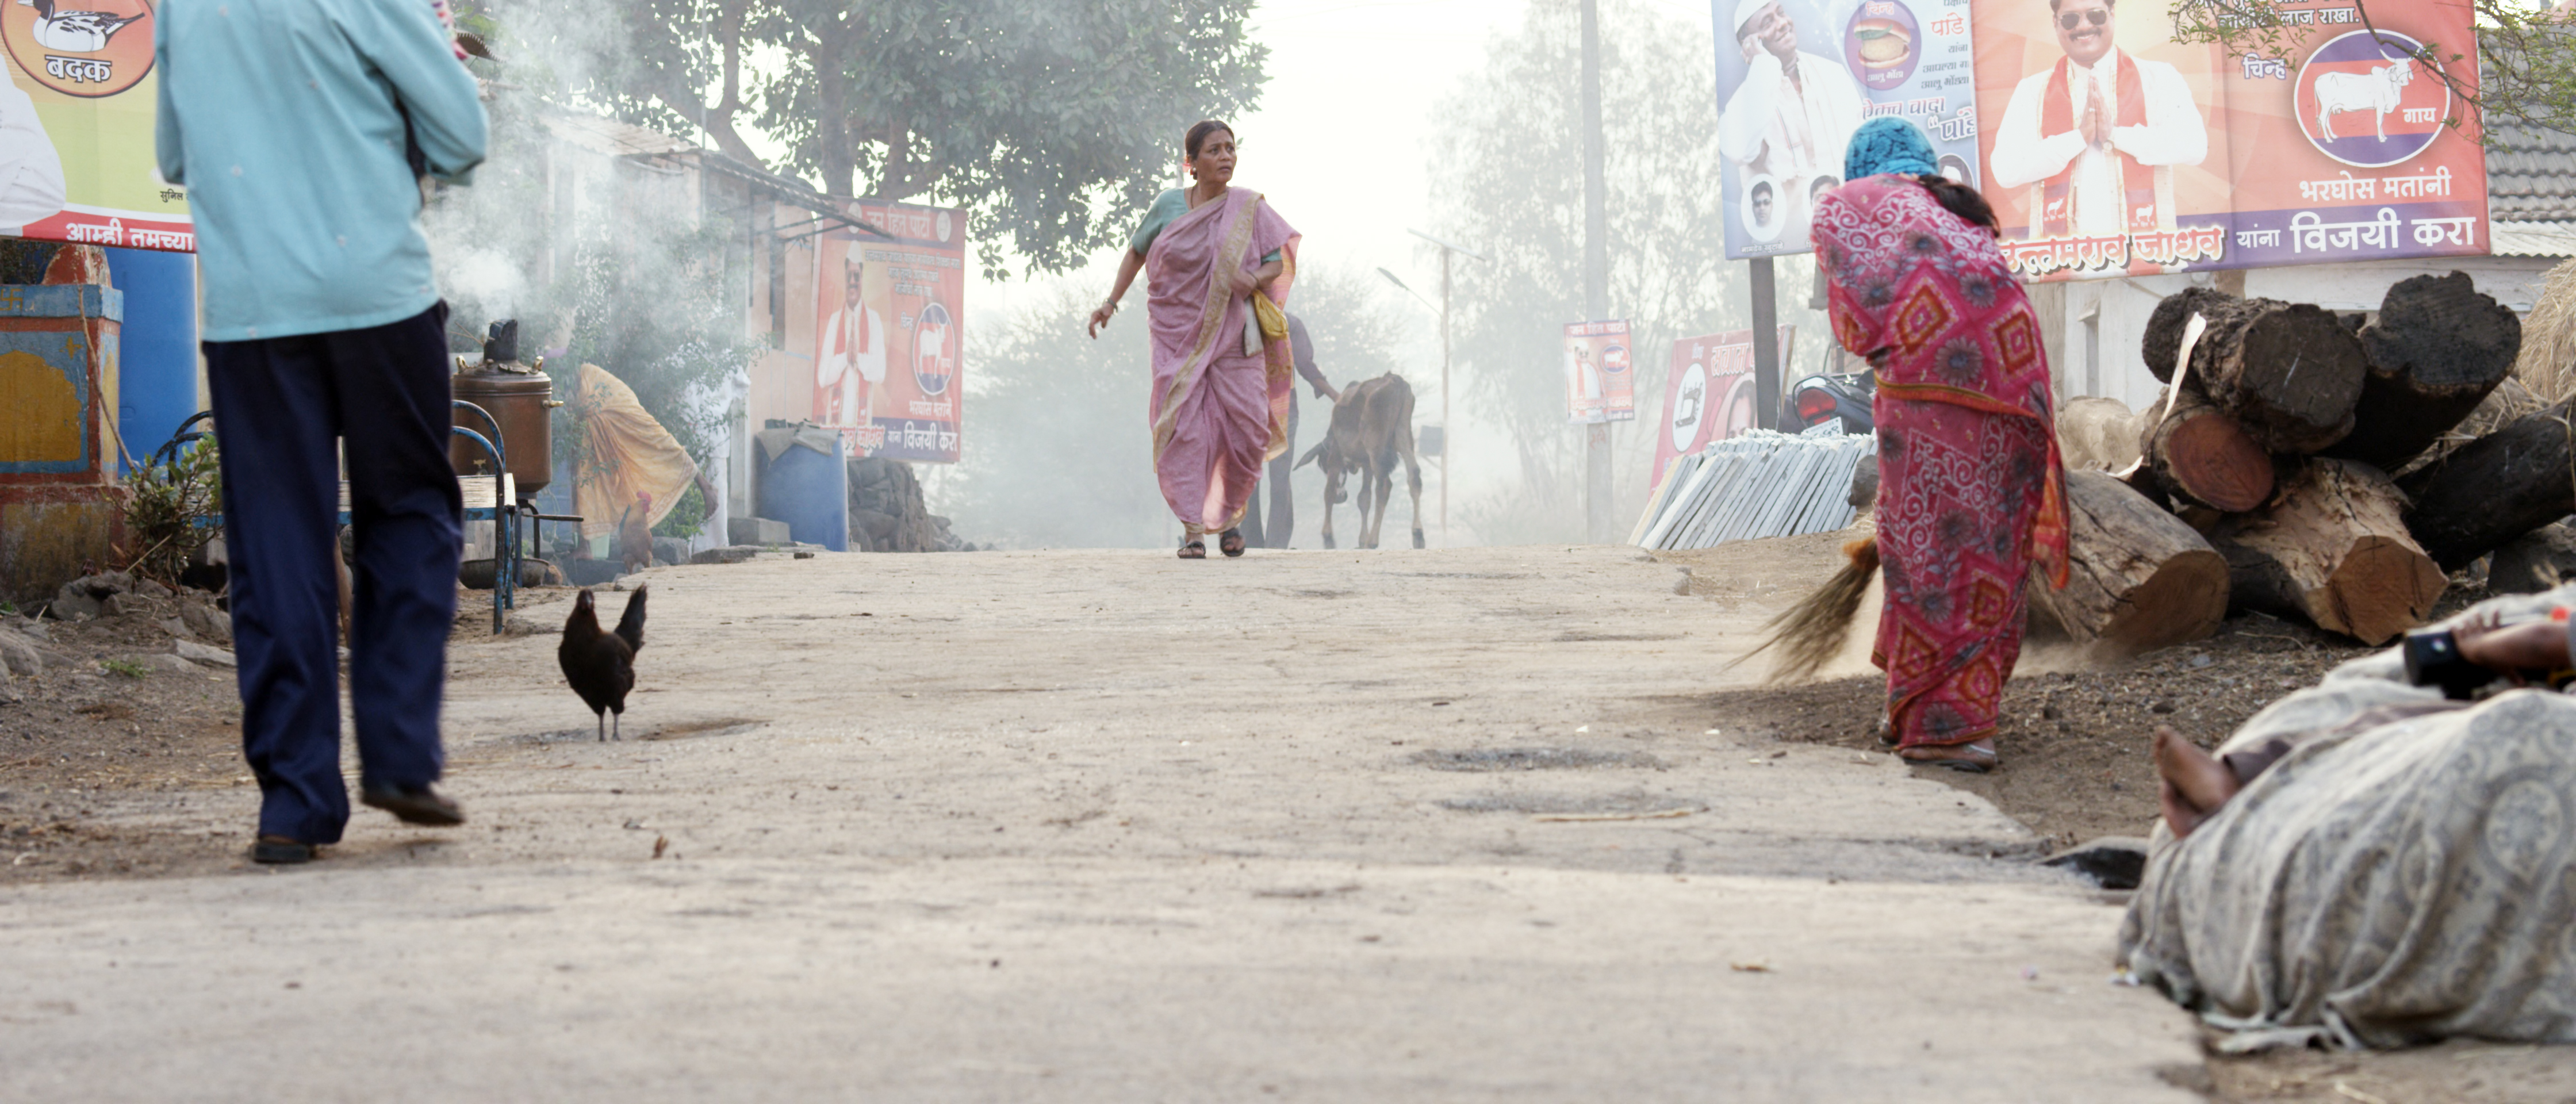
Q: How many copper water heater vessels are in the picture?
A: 1